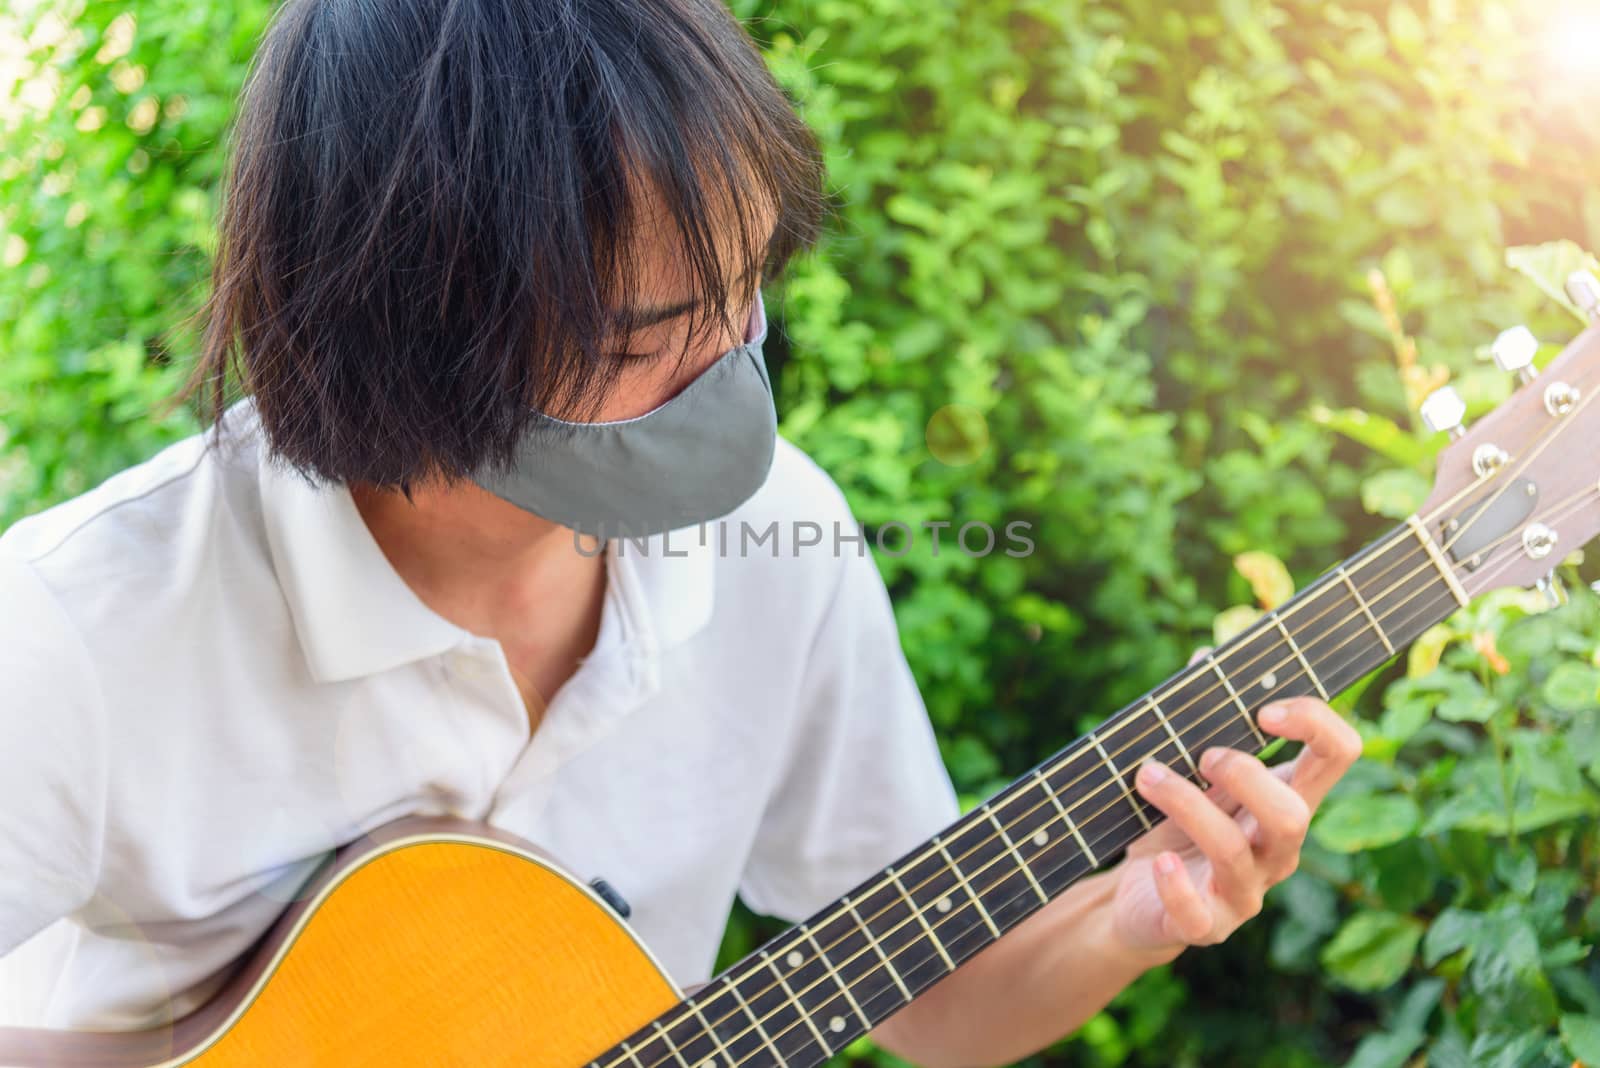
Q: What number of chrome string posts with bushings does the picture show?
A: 3